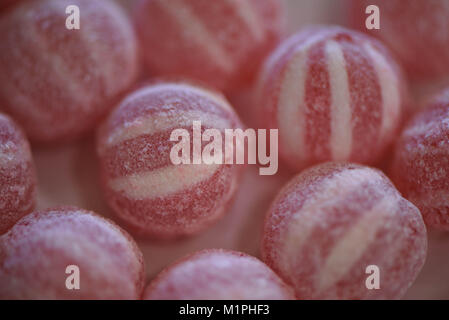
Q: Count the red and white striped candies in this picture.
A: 10